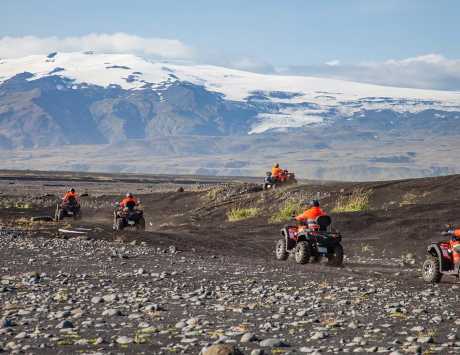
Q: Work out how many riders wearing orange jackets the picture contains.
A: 5